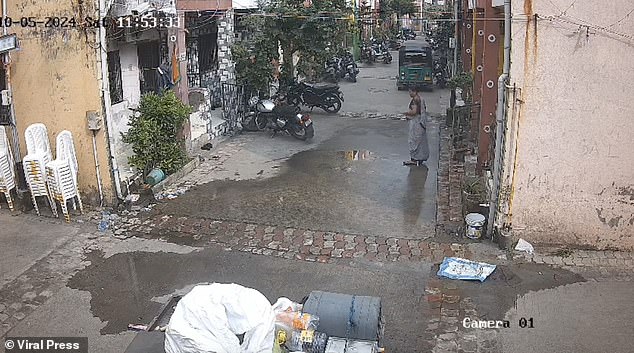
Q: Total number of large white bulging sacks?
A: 1